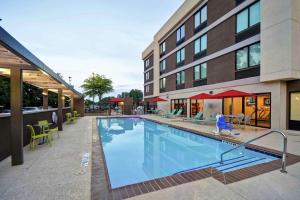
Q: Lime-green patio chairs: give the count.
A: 4